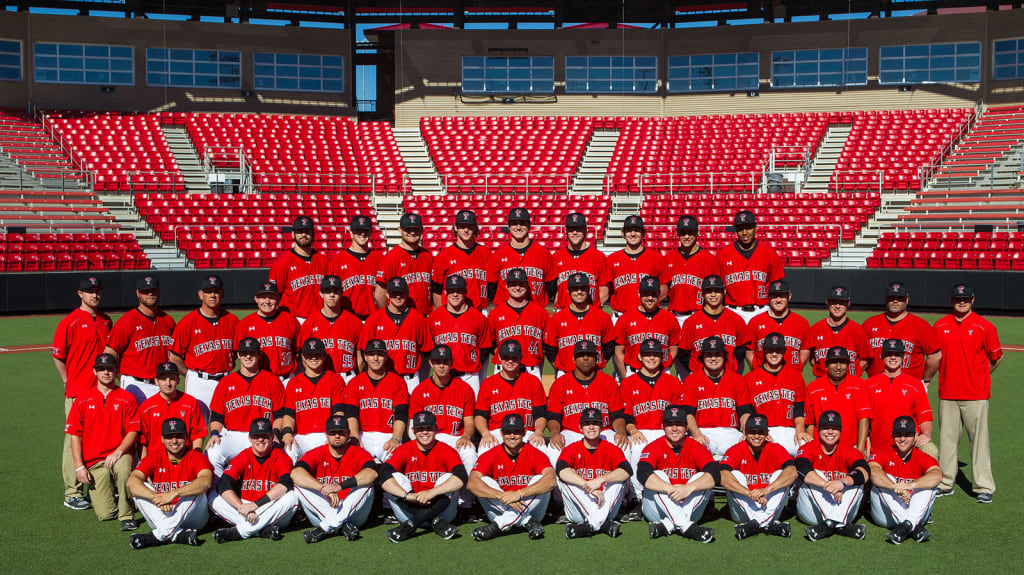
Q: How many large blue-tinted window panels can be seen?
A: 10